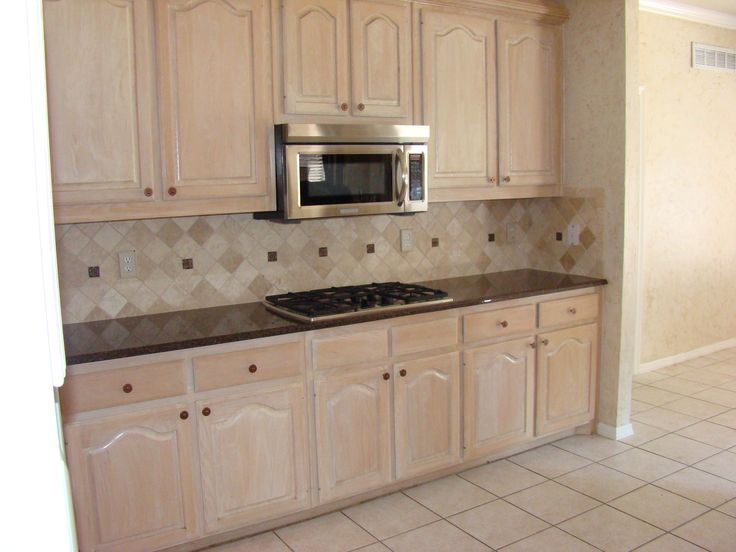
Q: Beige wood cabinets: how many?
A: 12